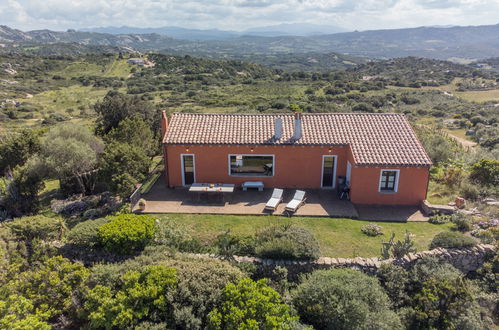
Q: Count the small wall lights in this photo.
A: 3